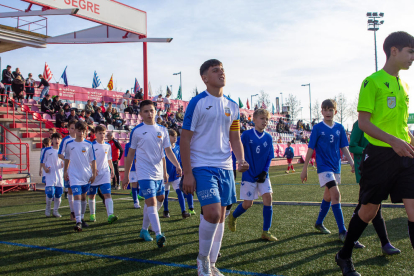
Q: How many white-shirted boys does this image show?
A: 7